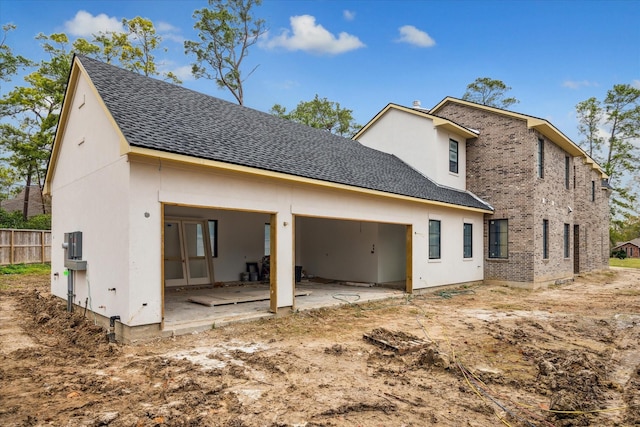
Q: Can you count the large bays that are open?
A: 2